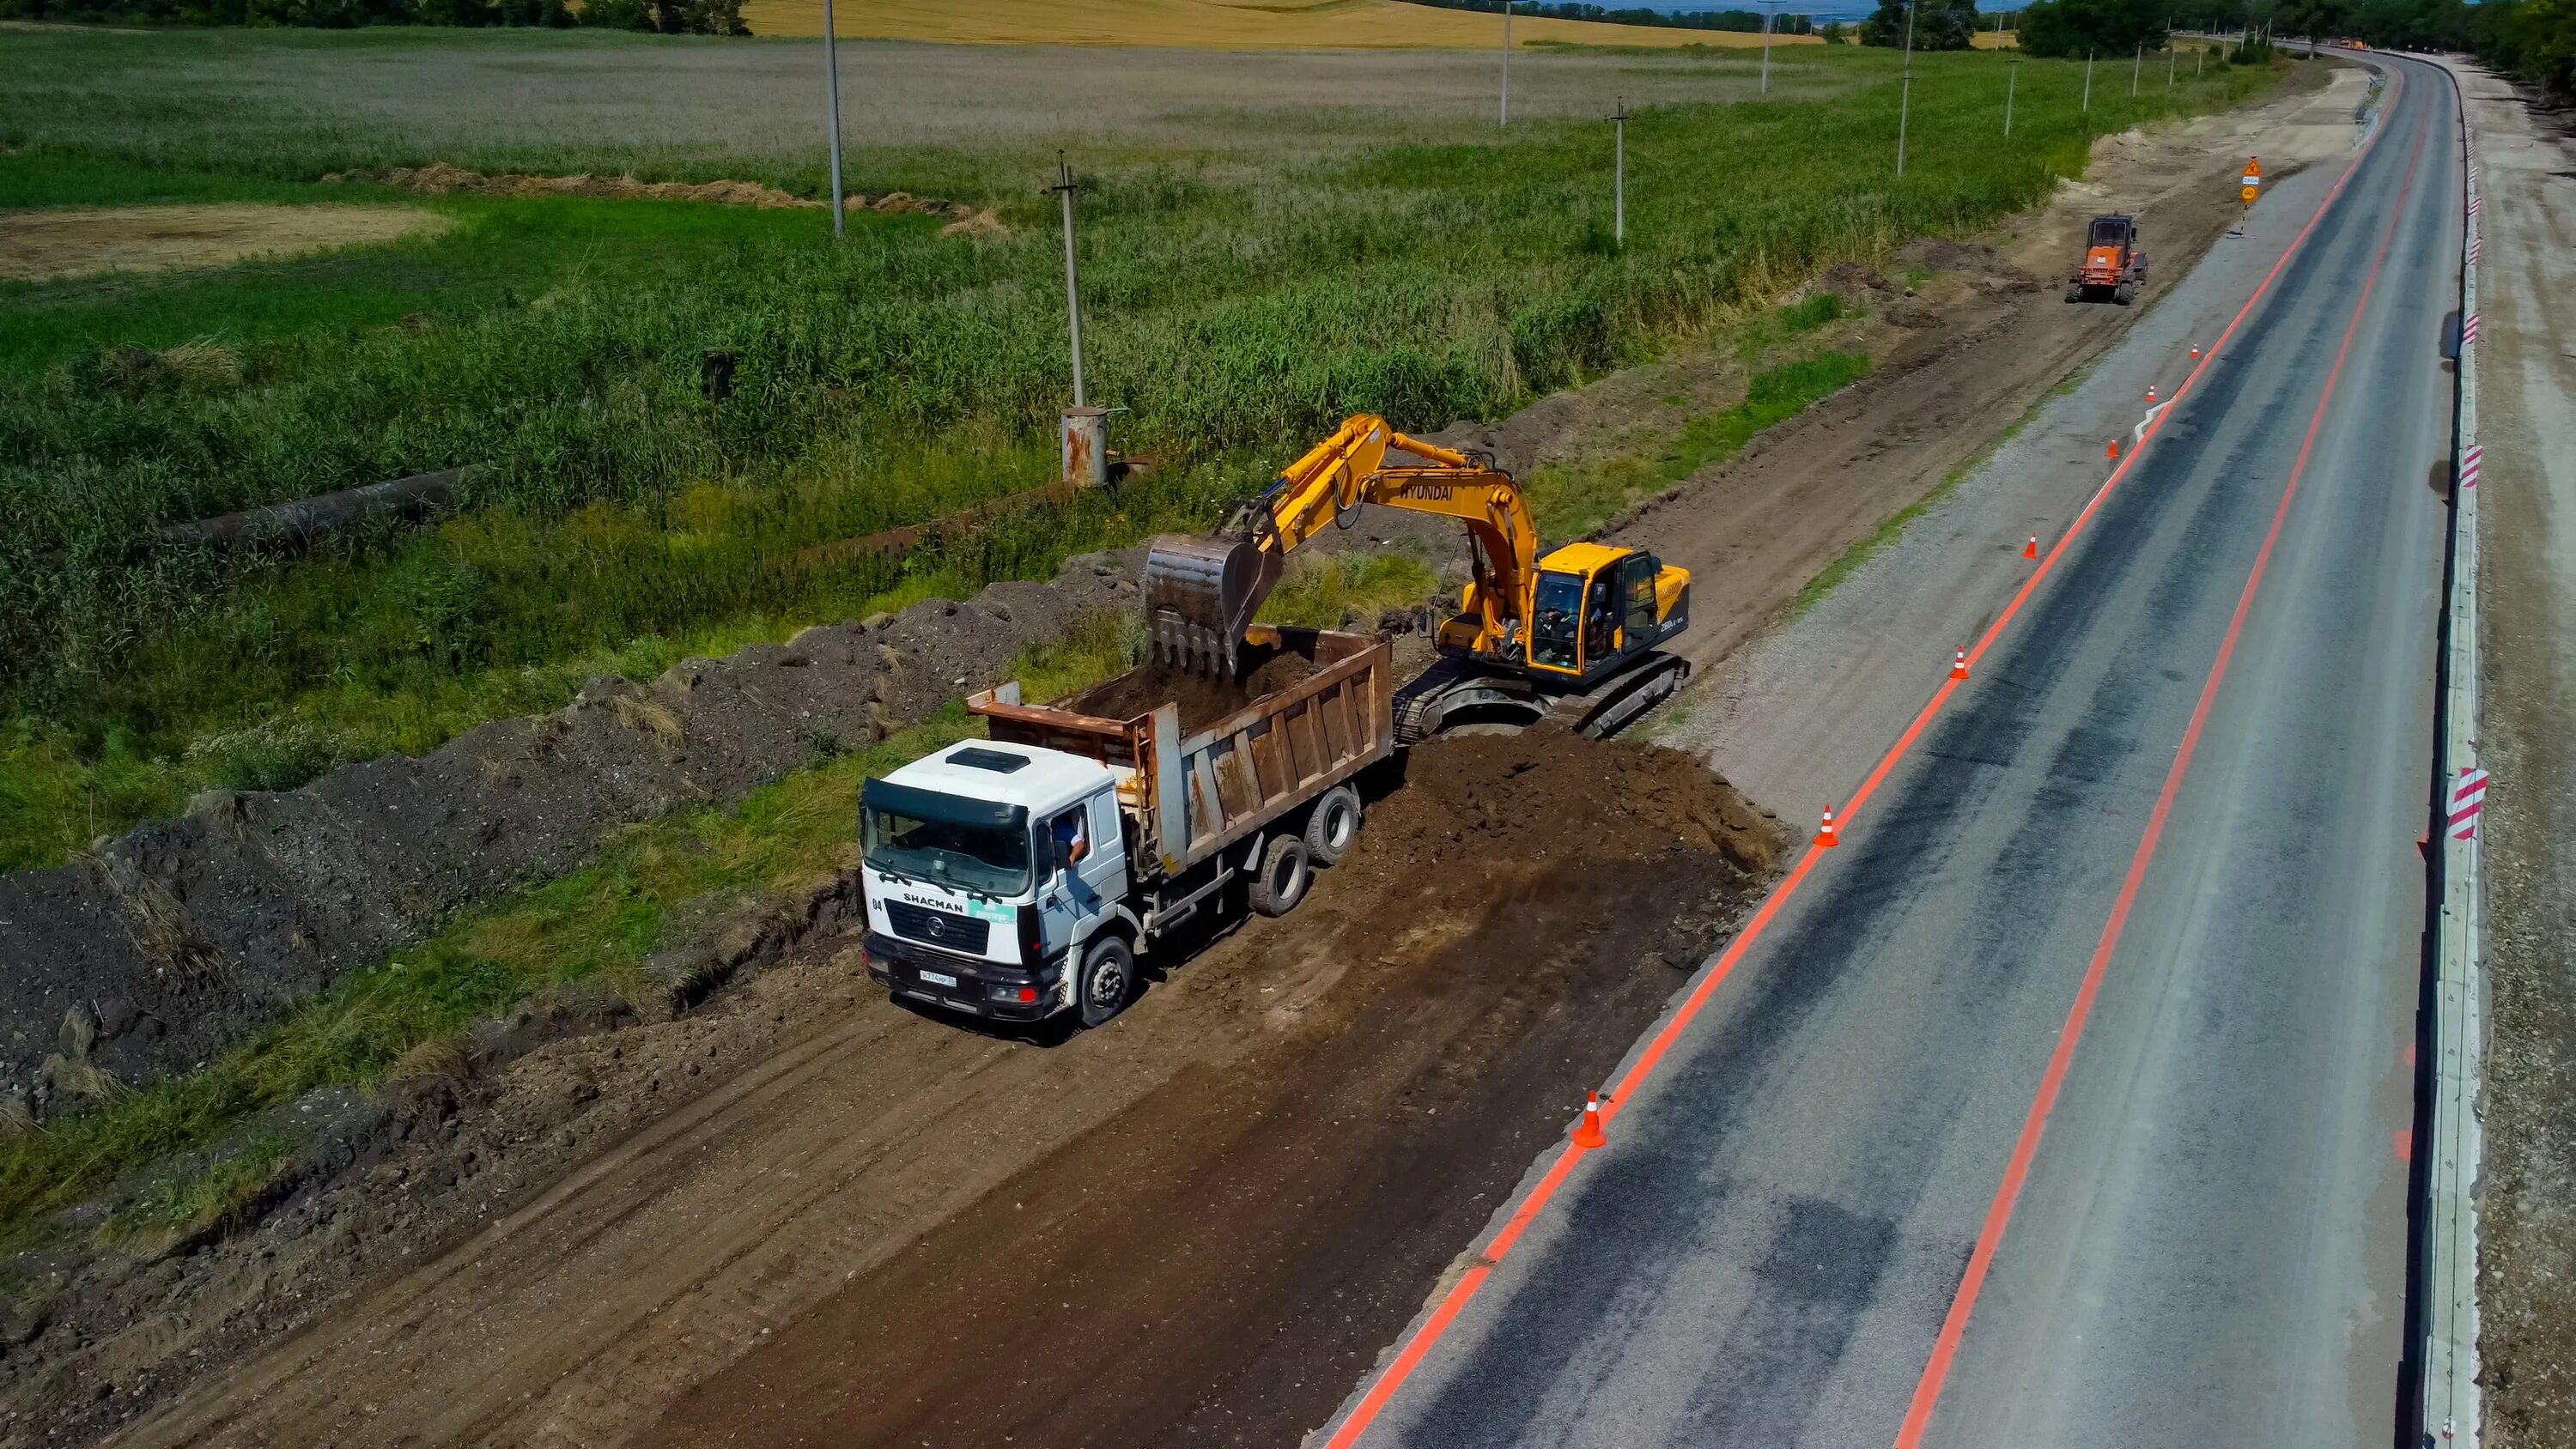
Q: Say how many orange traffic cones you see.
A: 7